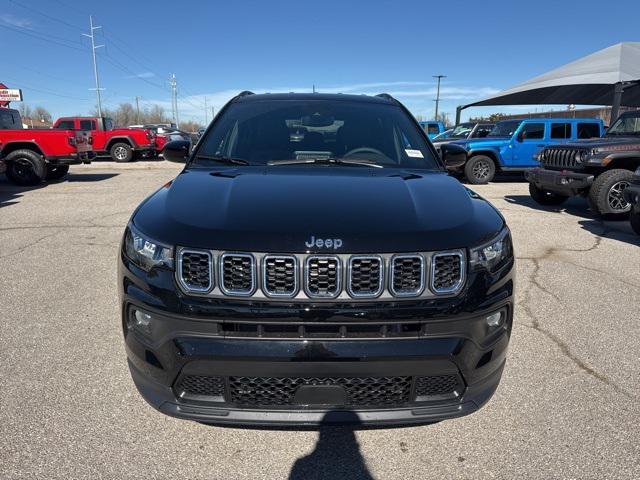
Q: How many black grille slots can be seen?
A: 7